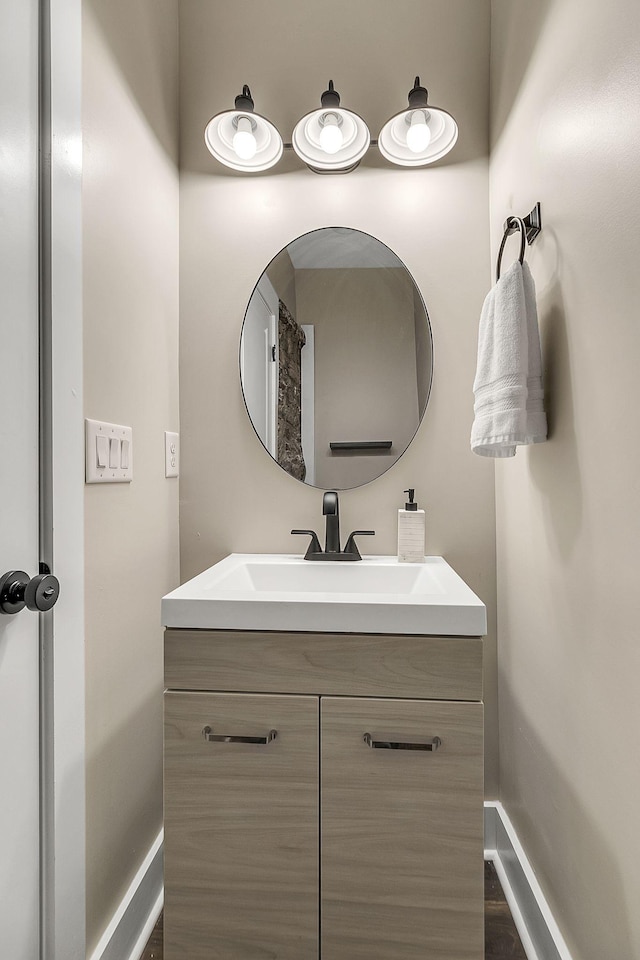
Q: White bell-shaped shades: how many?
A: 3